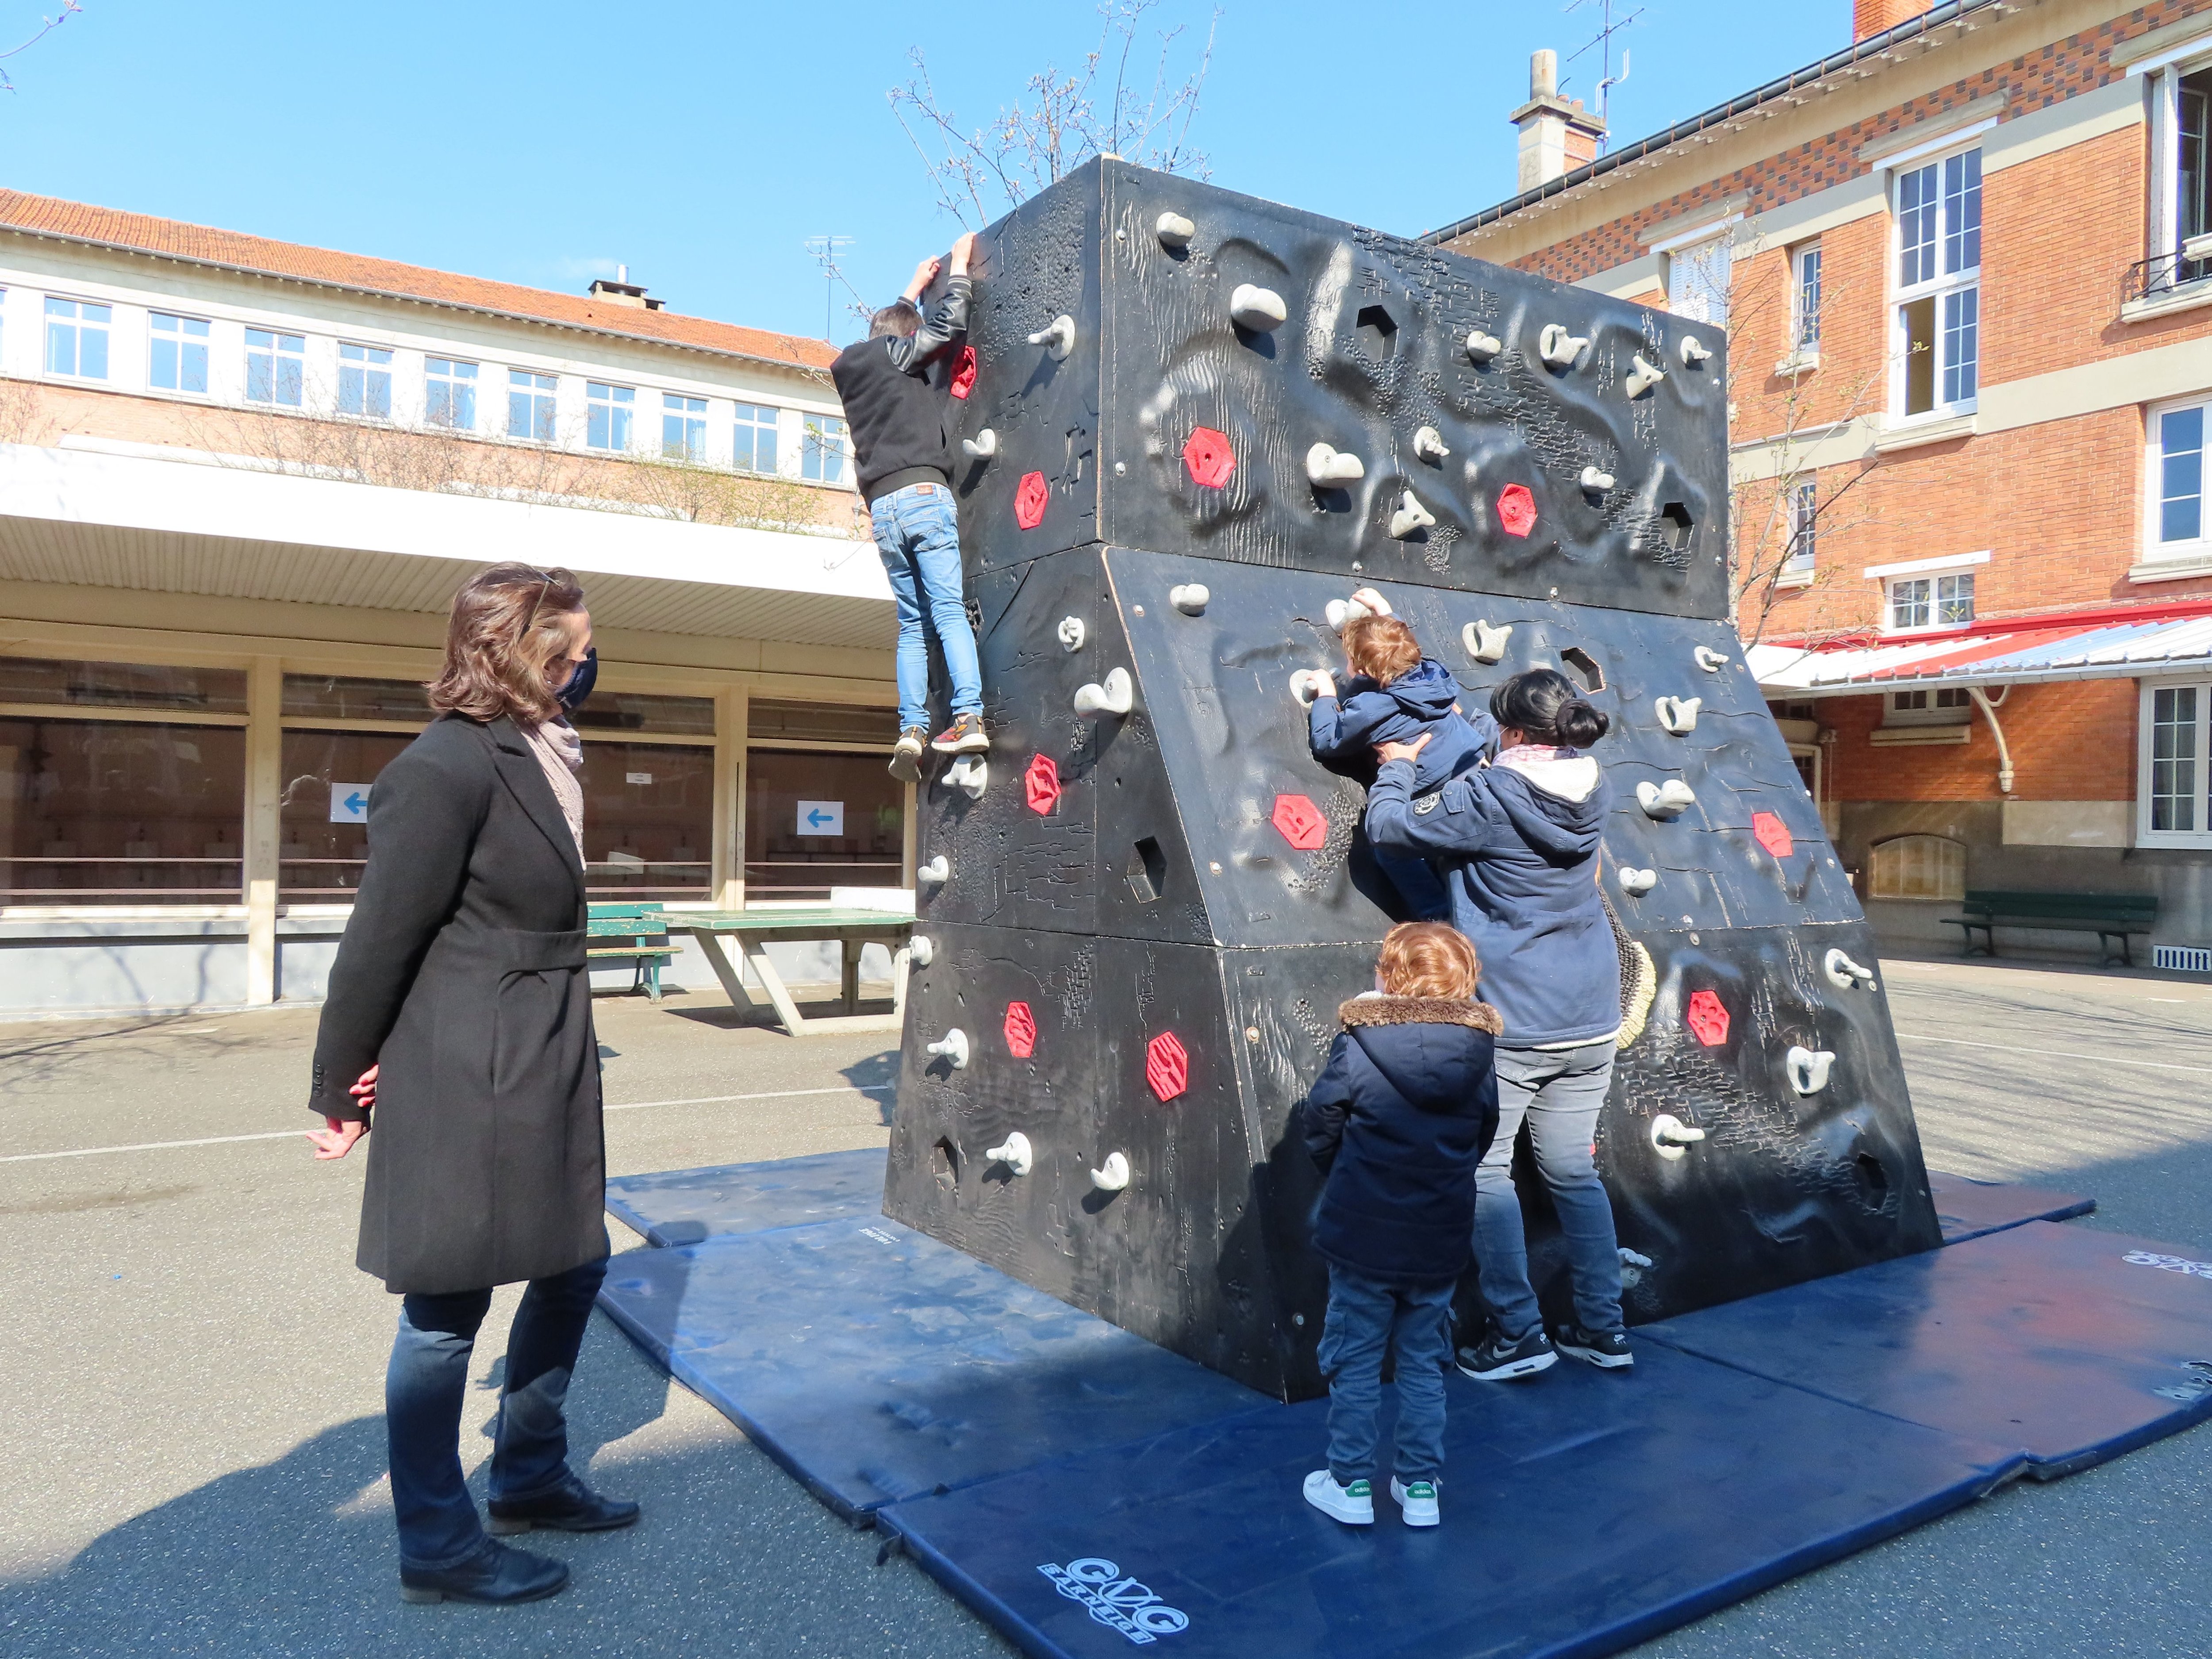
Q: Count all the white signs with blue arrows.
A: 2